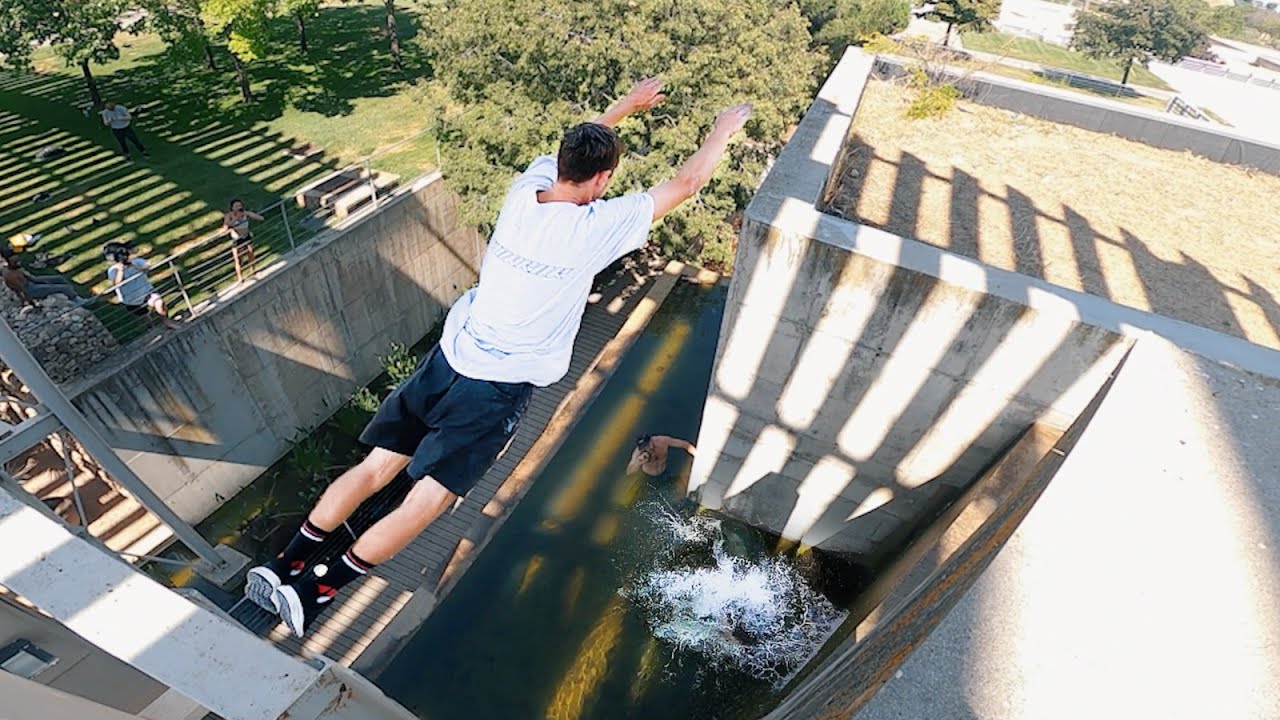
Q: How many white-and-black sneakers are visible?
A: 2